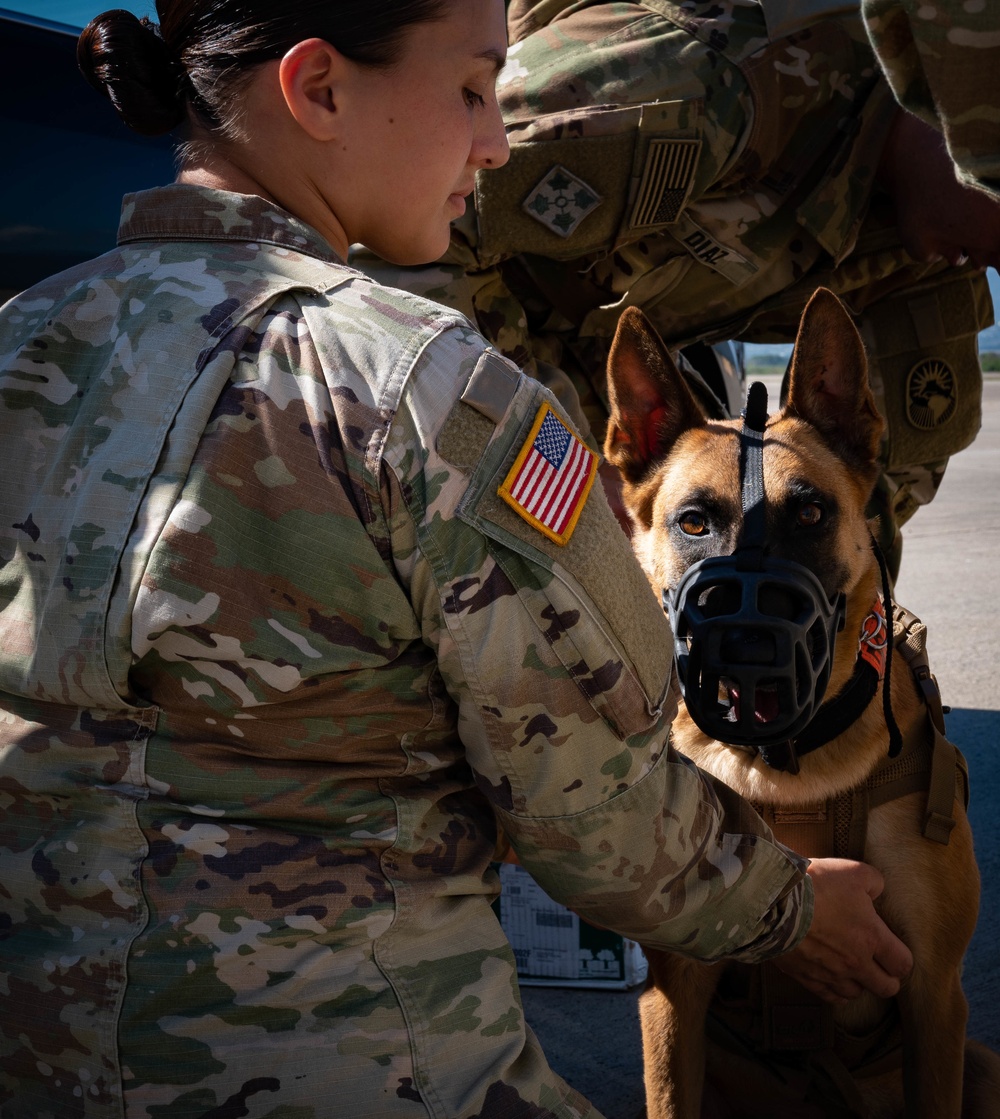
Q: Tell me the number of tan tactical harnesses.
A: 1